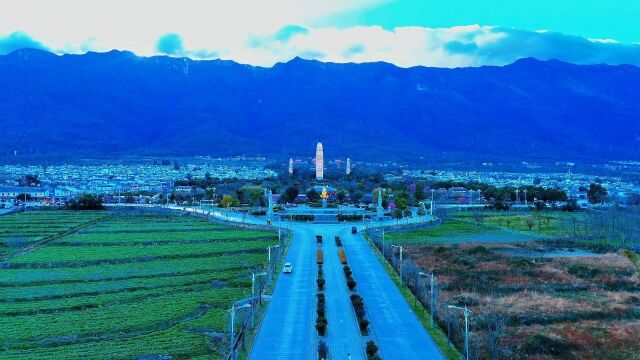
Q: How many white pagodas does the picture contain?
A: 3